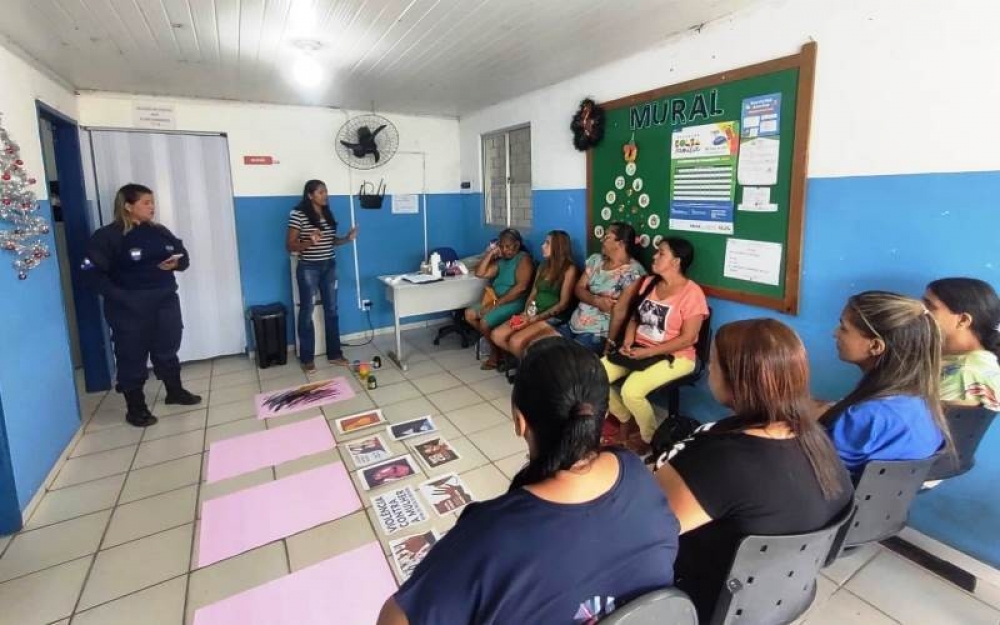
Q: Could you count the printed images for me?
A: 8